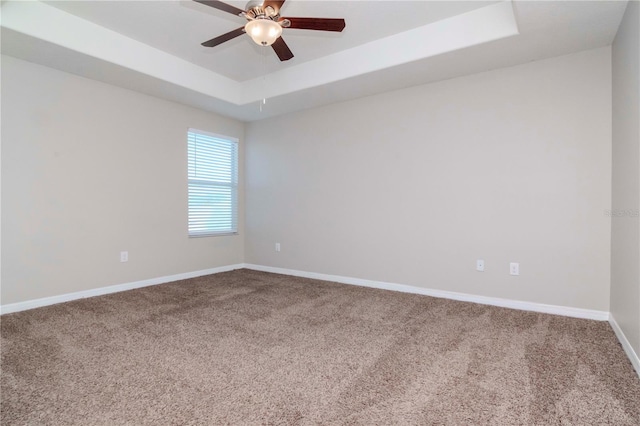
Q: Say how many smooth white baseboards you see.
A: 3